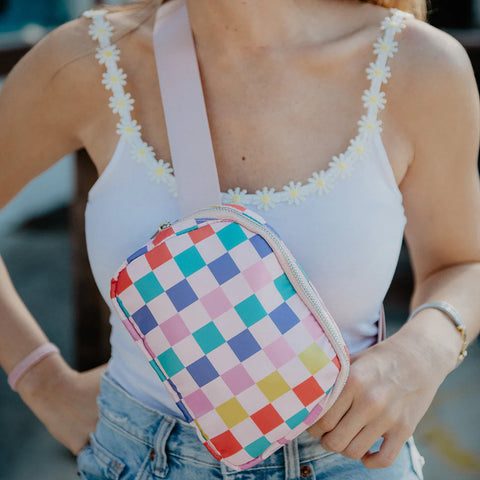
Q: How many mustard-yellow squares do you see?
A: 3